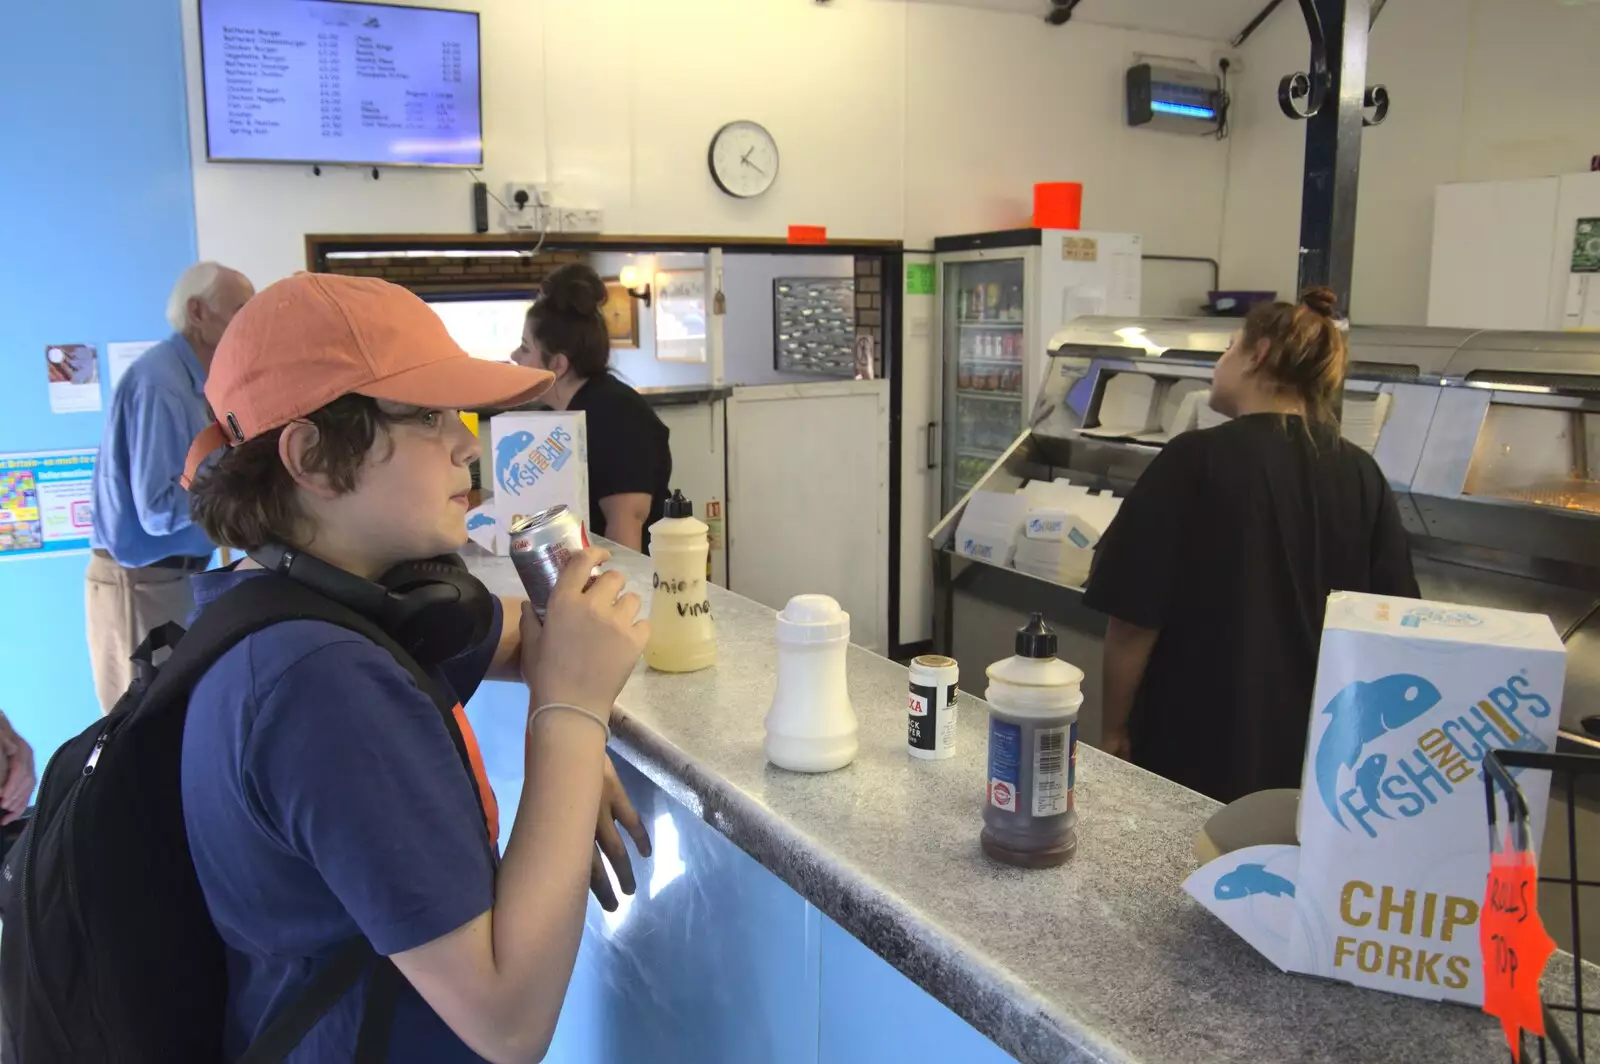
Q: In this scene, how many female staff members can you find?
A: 2